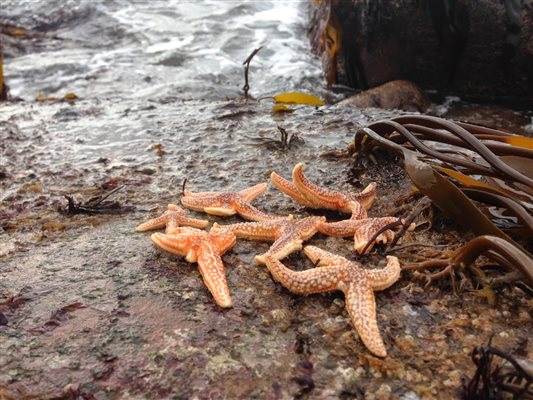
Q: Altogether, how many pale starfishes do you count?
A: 7